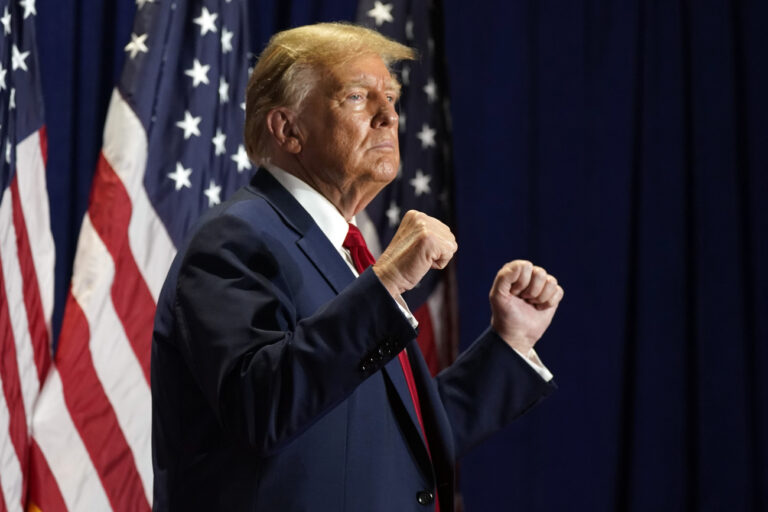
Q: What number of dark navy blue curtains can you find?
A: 1